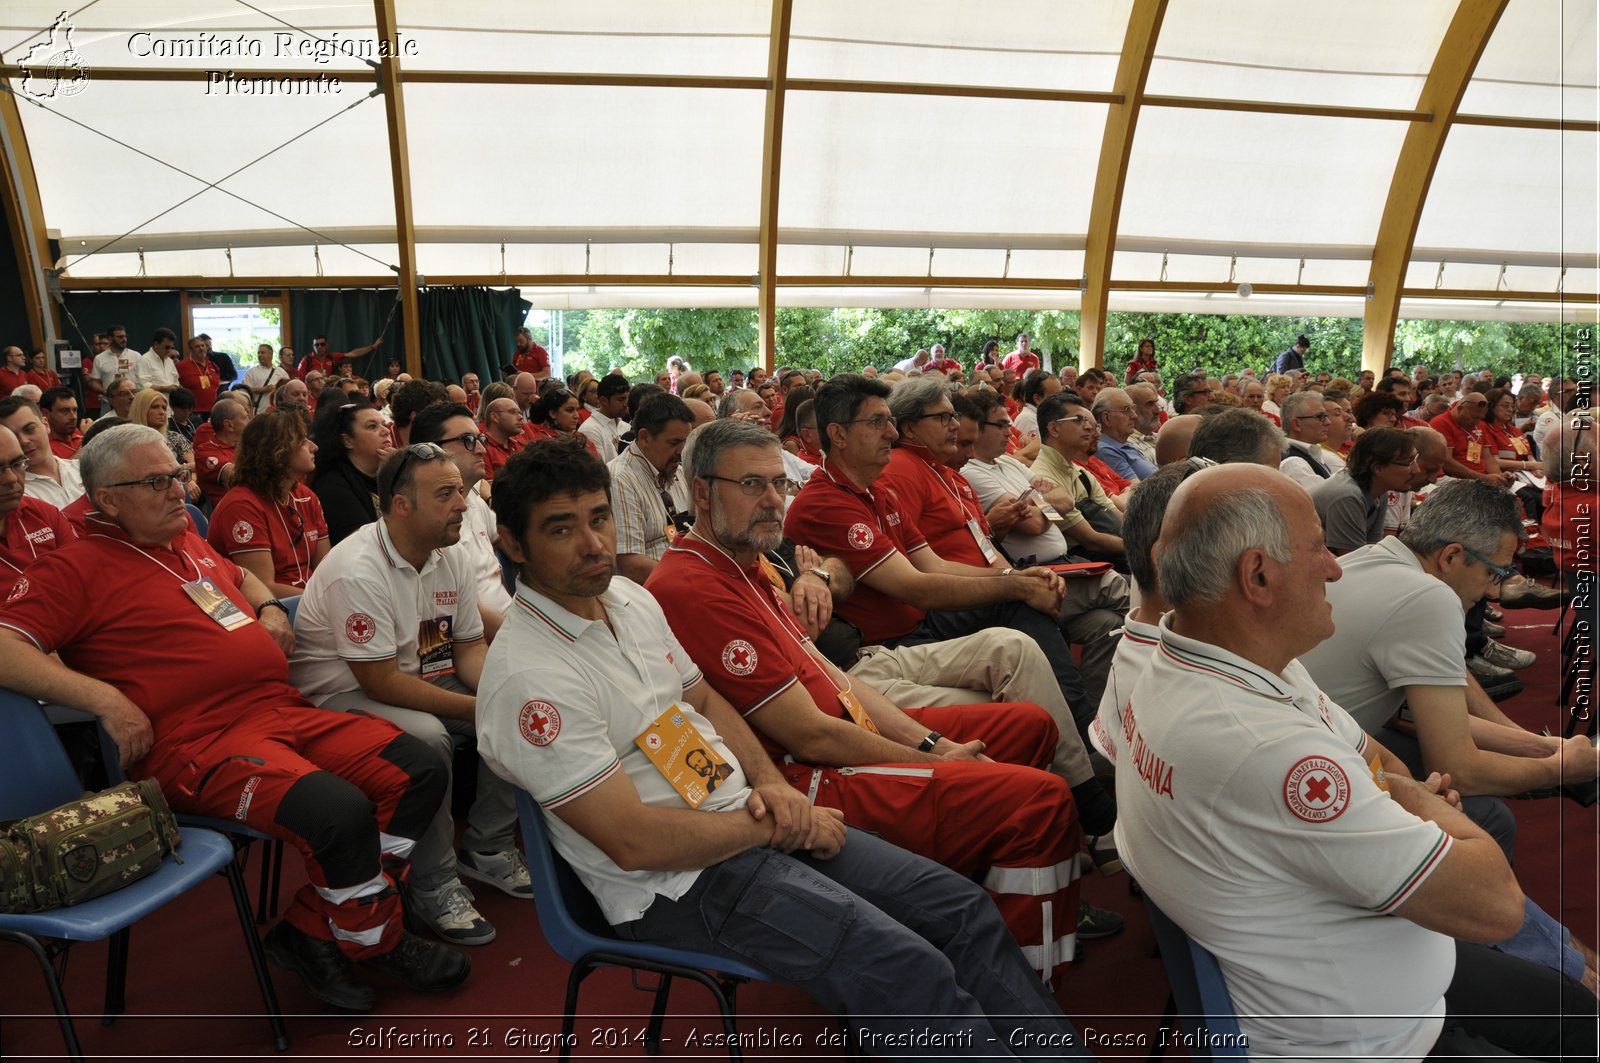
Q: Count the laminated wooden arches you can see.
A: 5